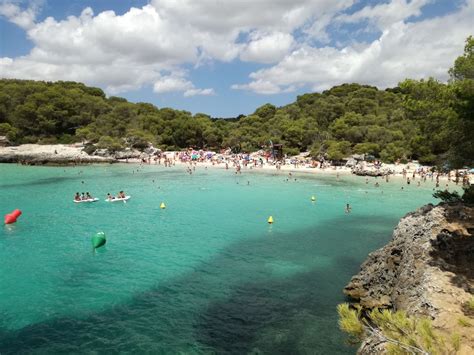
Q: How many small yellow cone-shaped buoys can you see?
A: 3